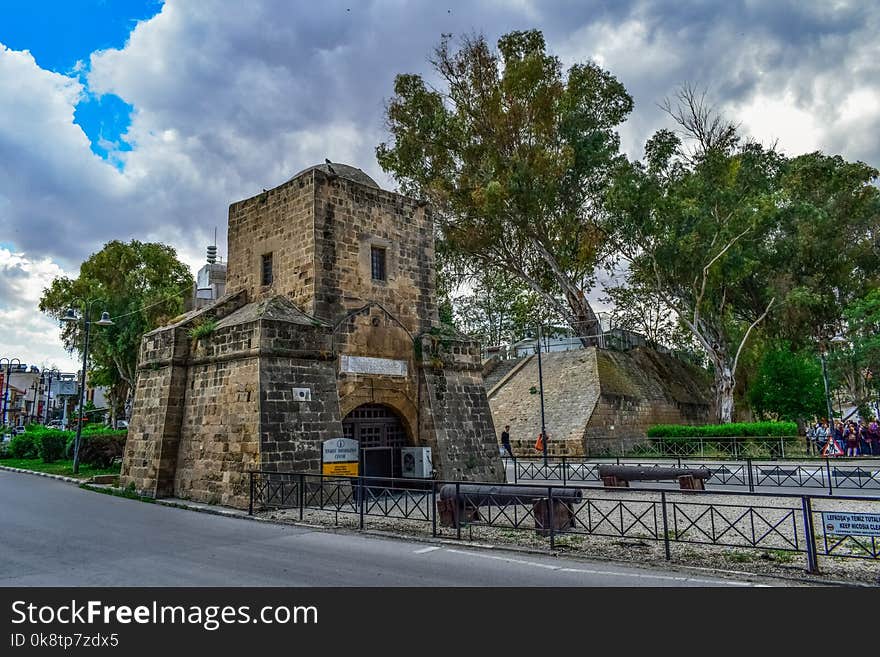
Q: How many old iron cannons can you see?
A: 2